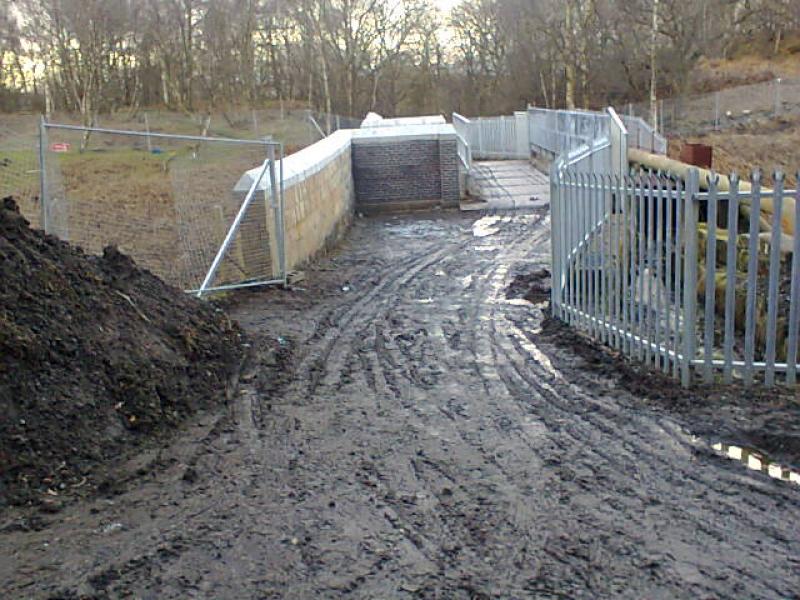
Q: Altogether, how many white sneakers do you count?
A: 0